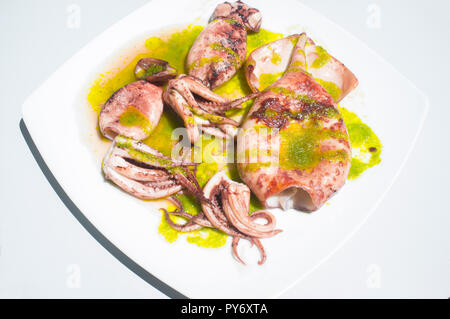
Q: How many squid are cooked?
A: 3